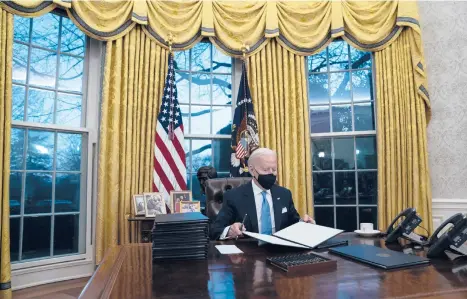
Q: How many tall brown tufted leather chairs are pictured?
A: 1